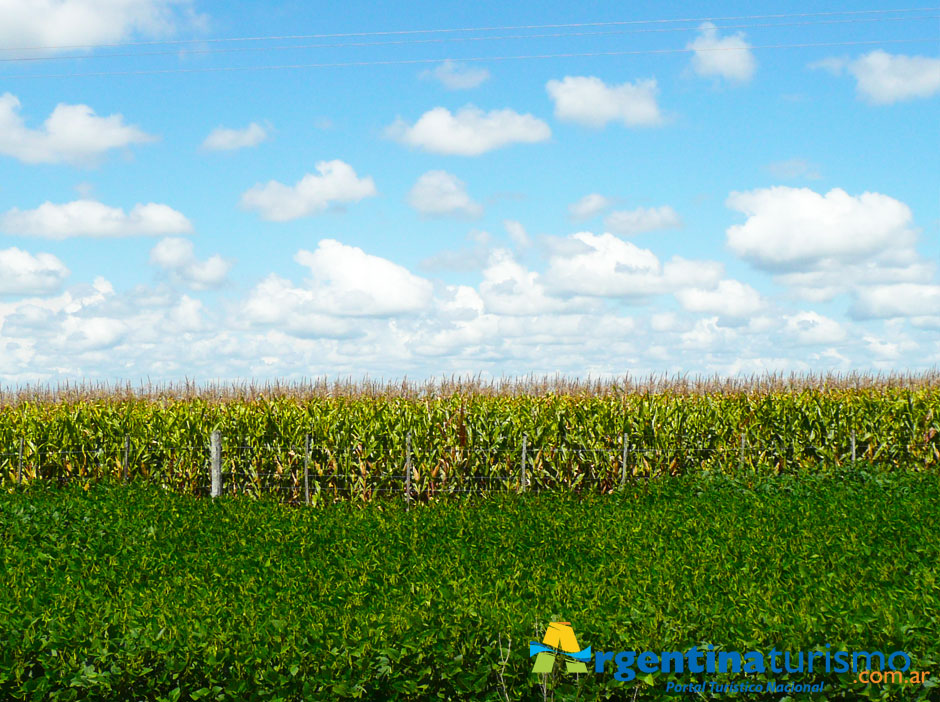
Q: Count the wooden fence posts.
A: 9